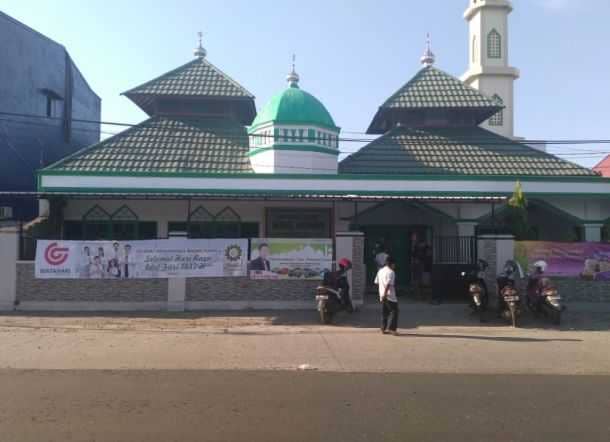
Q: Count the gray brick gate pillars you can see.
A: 2